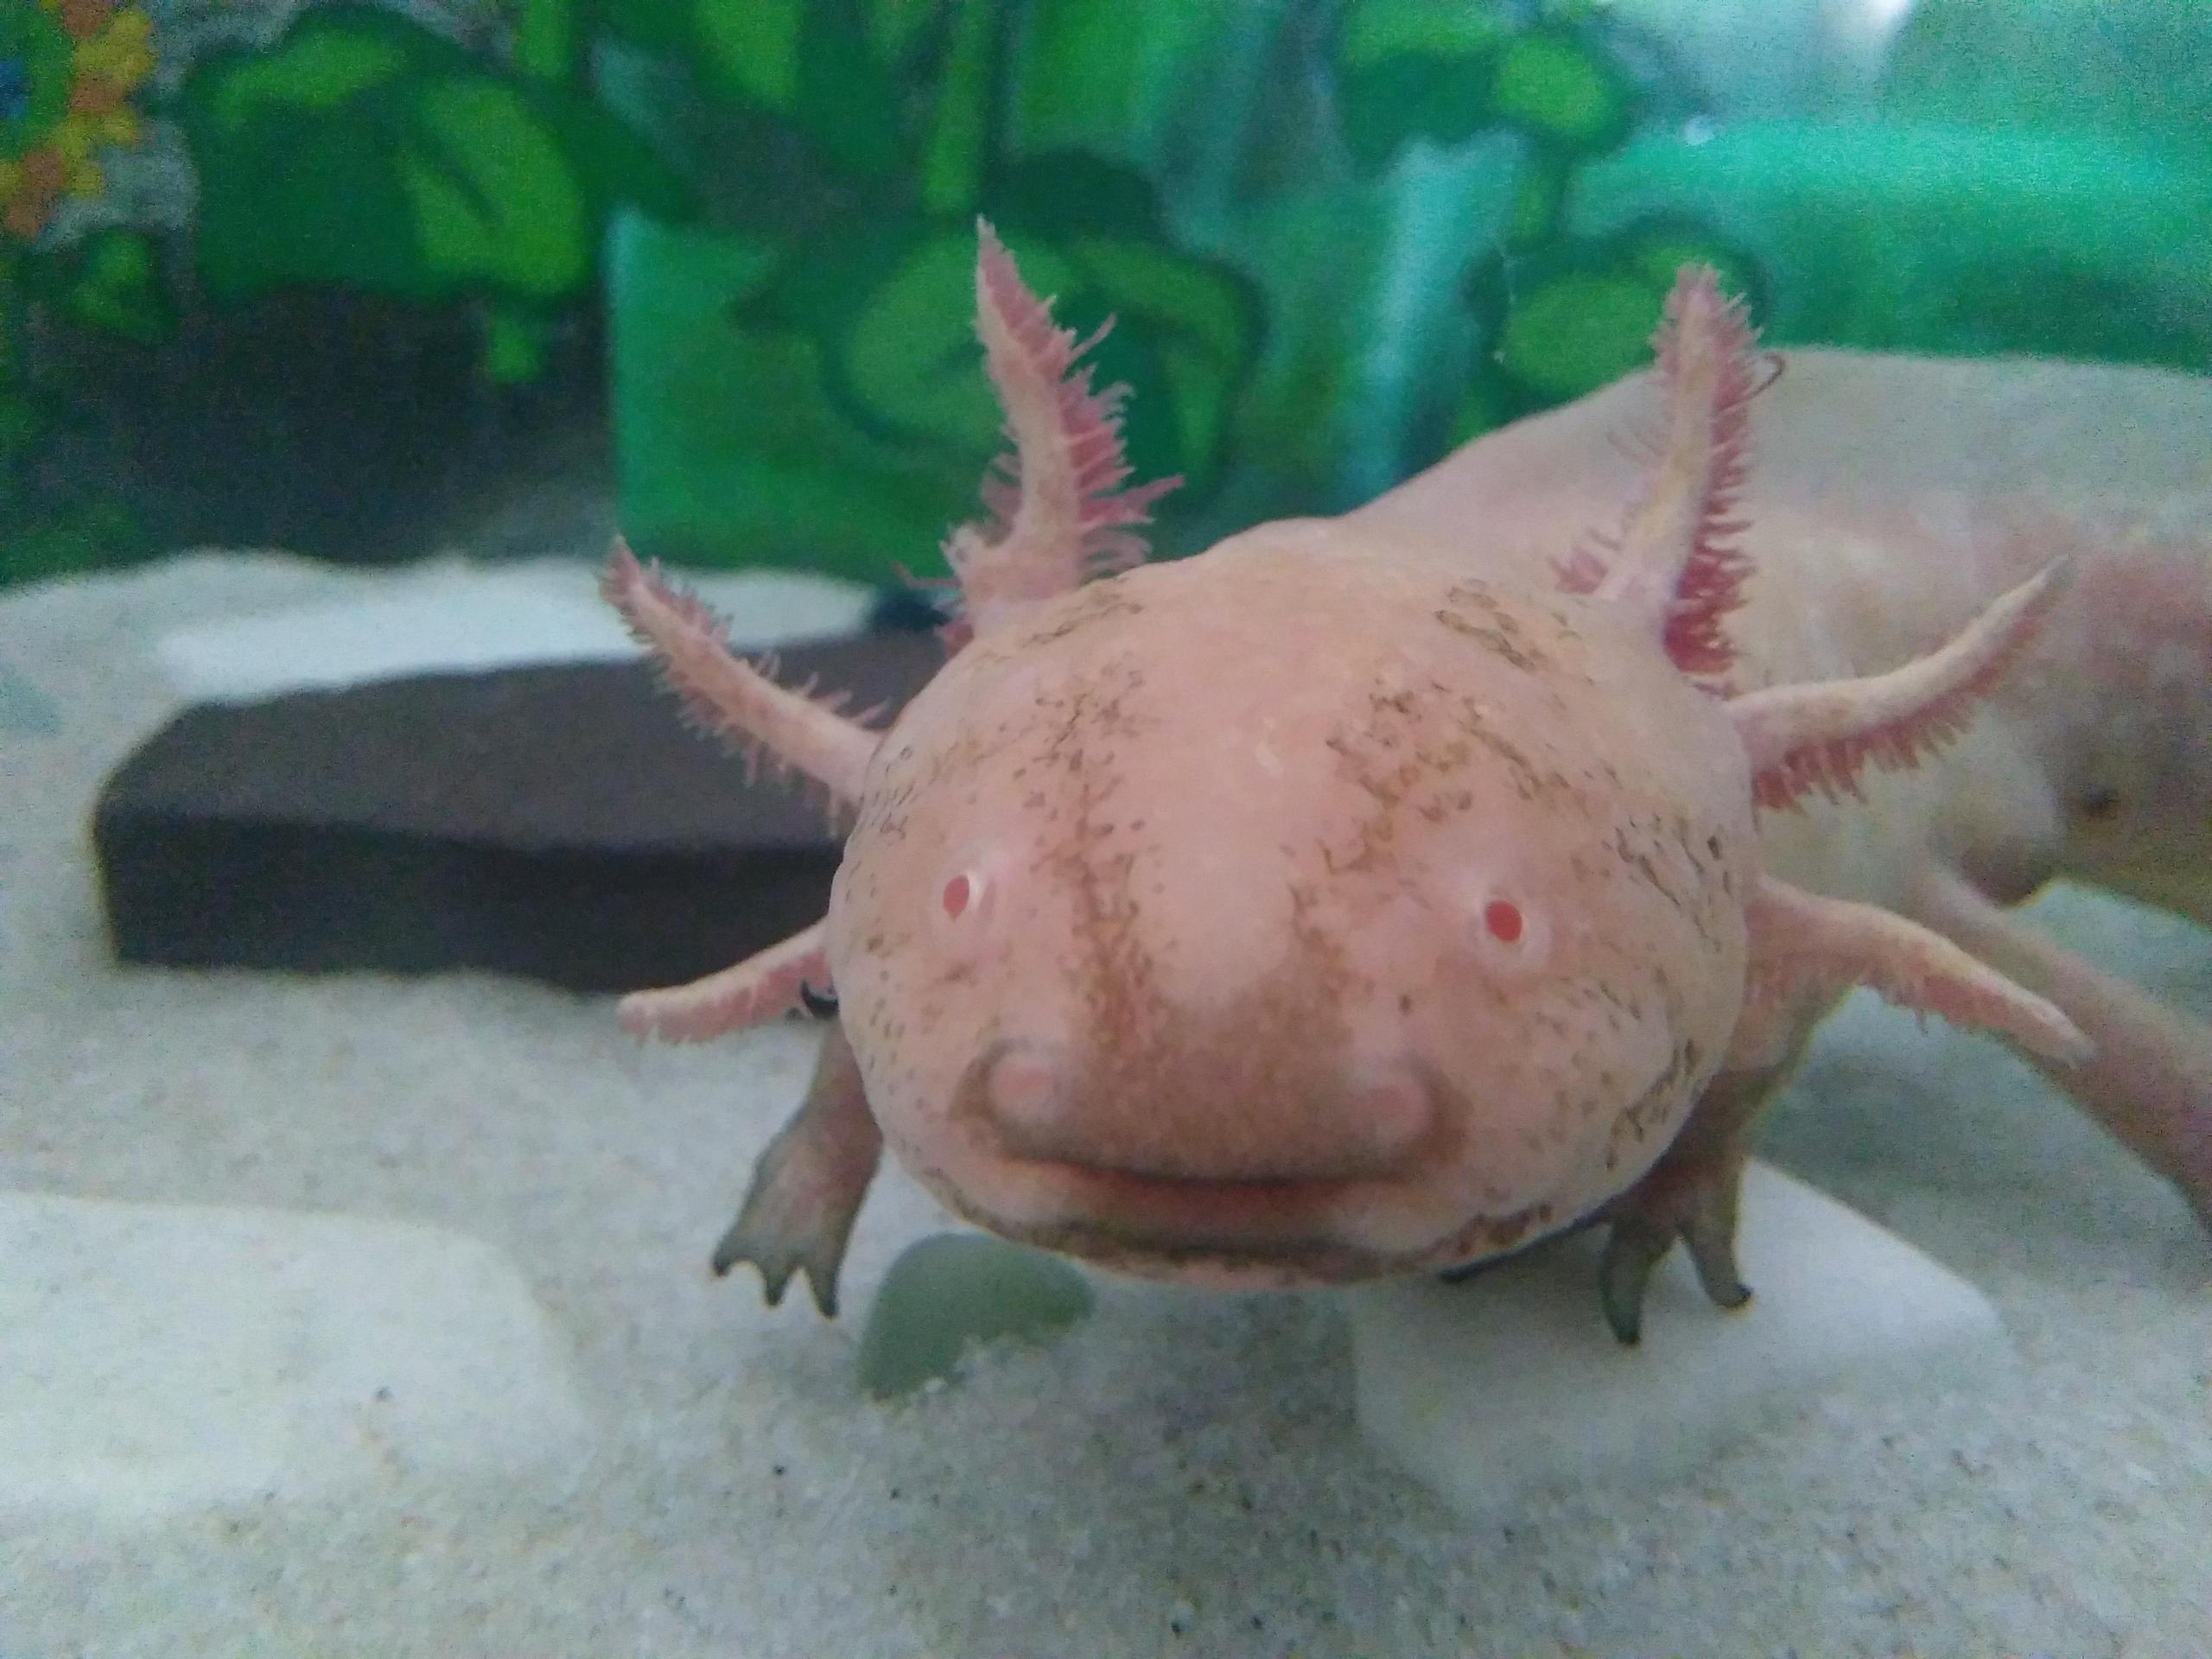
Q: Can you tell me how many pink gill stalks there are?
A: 6